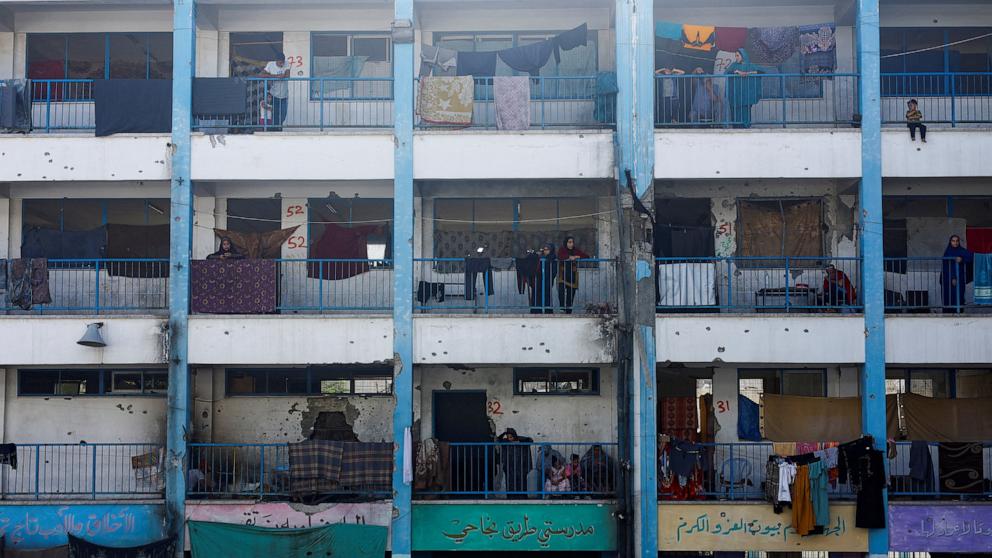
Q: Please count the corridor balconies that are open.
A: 15